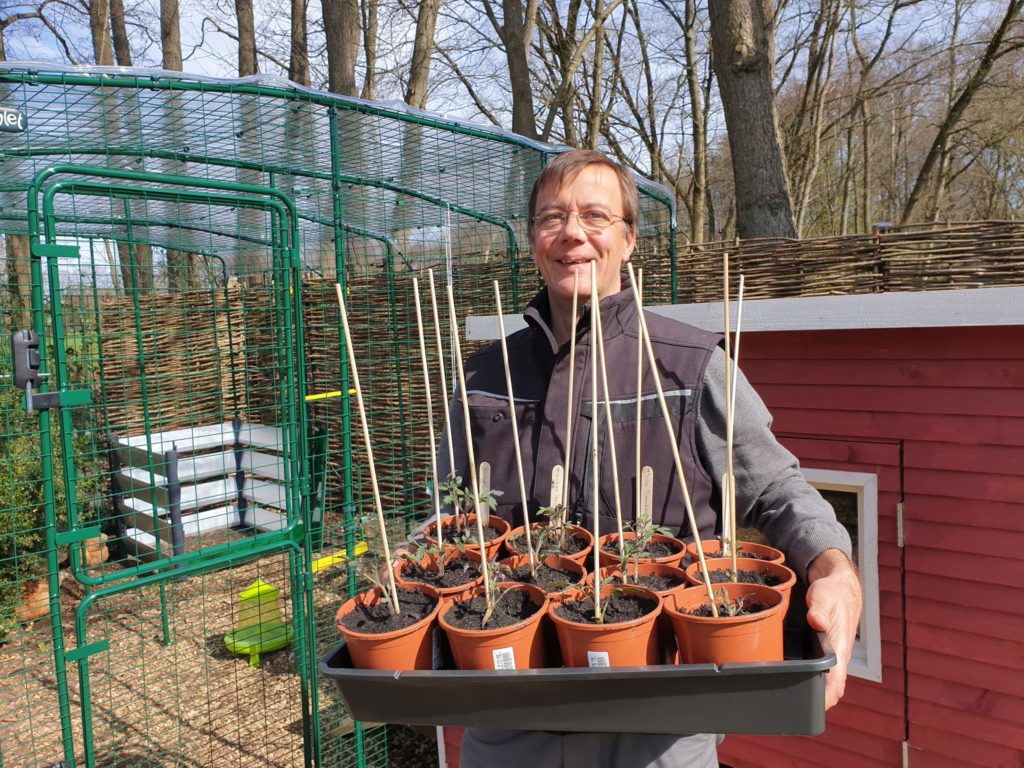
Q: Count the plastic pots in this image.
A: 12